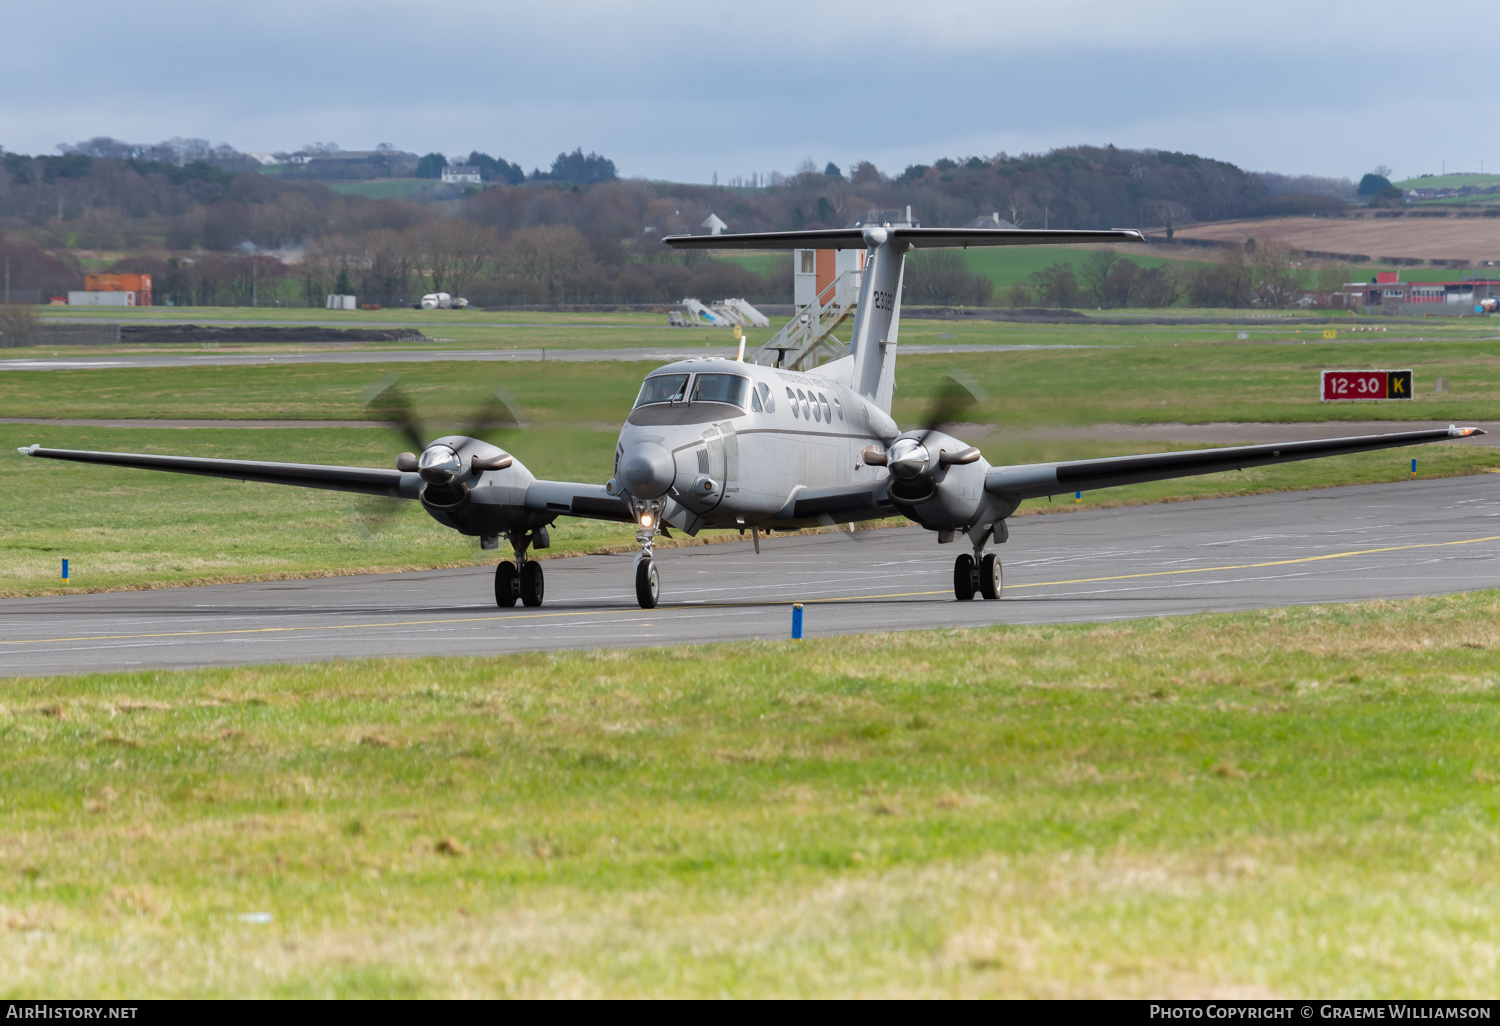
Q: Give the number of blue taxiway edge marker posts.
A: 4